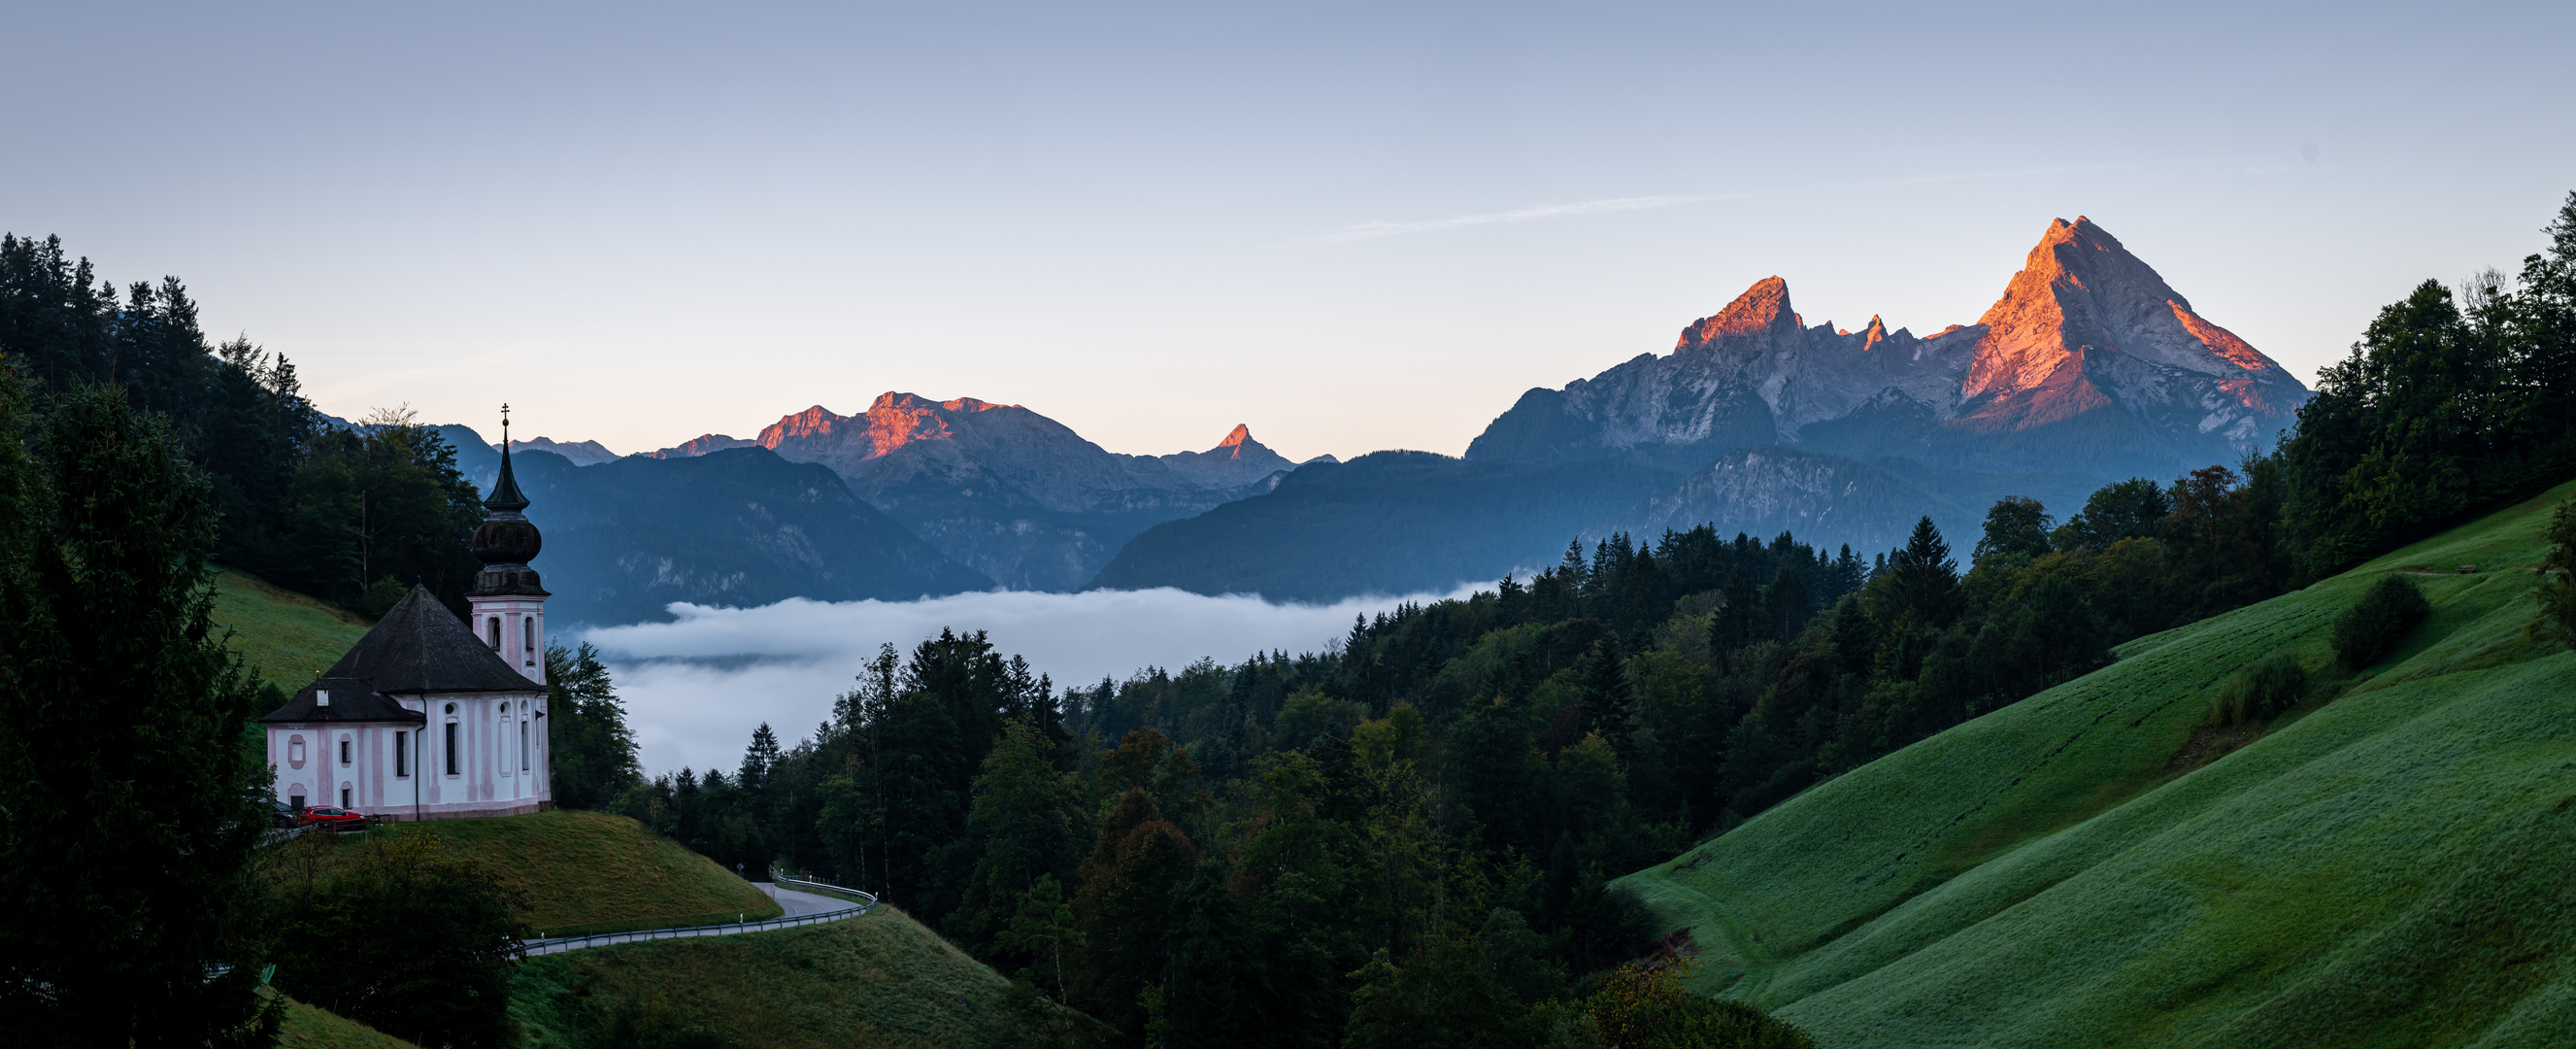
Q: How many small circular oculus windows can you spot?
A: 3